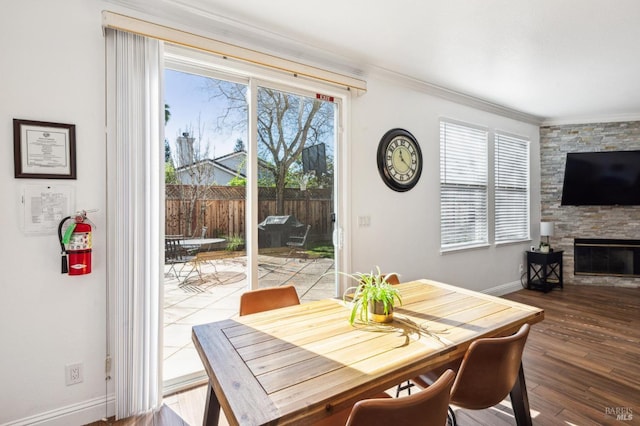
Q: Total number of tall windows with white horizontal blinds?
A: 2